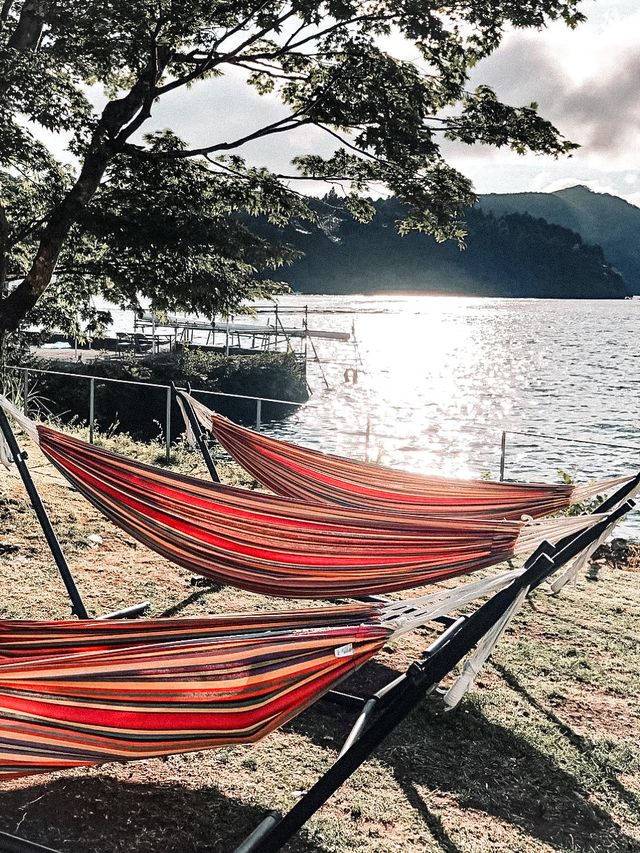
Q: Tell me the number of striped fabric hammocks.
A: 3